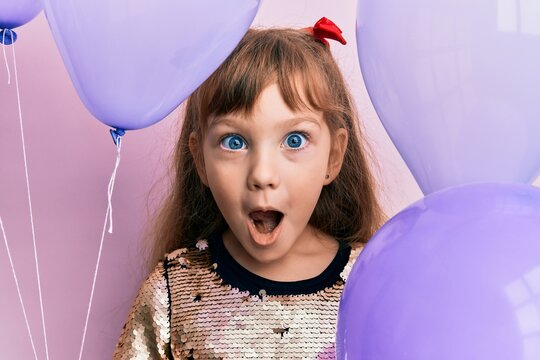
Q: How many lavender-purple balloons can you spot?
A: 4